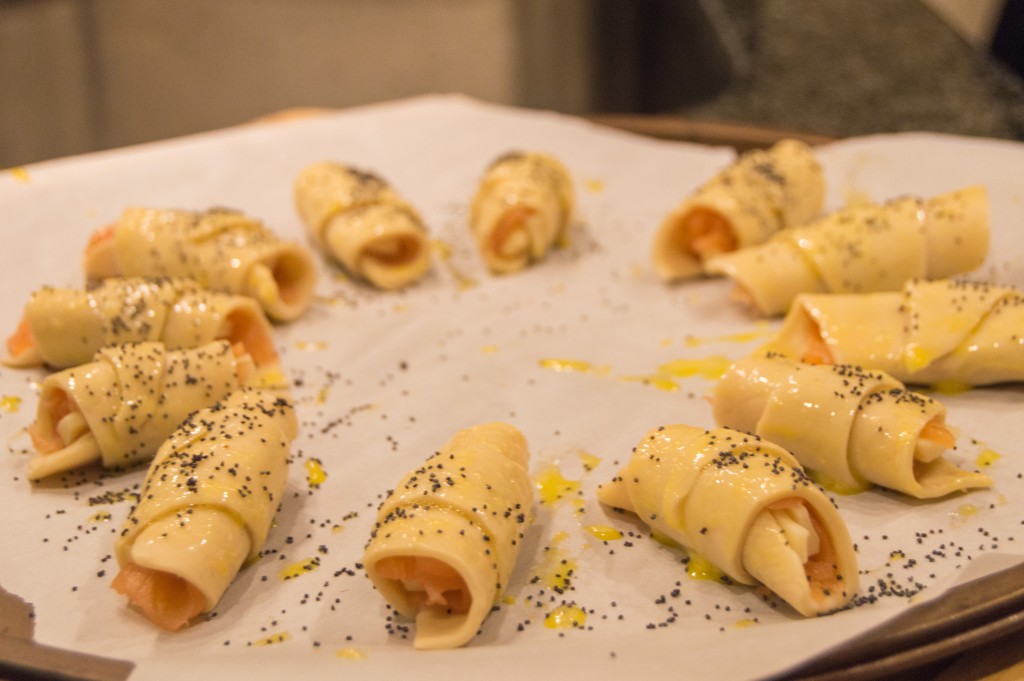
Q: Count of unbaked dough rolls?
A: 12